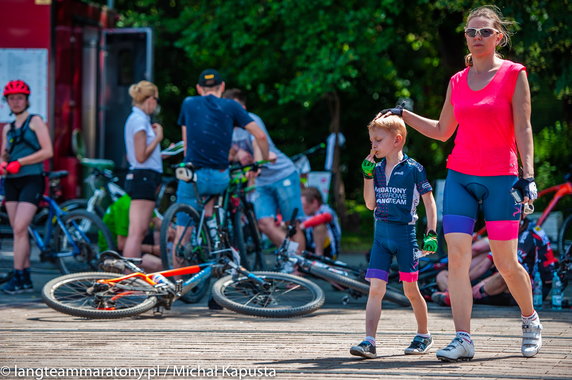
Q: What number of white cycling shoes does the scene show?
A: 2